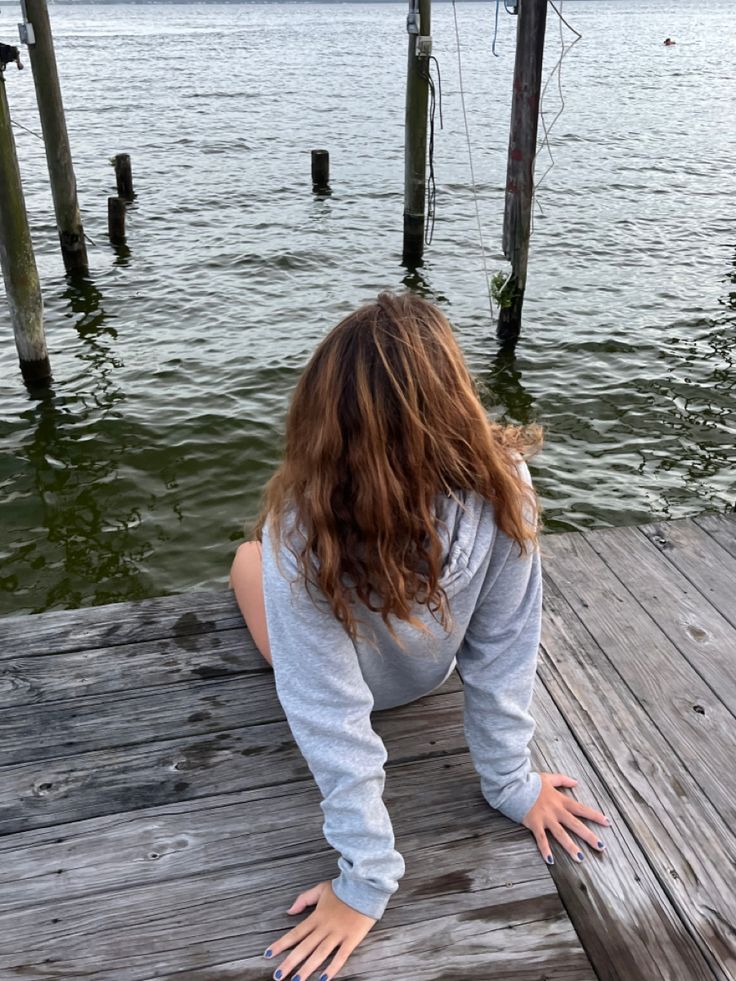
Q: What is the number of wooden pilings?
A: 7